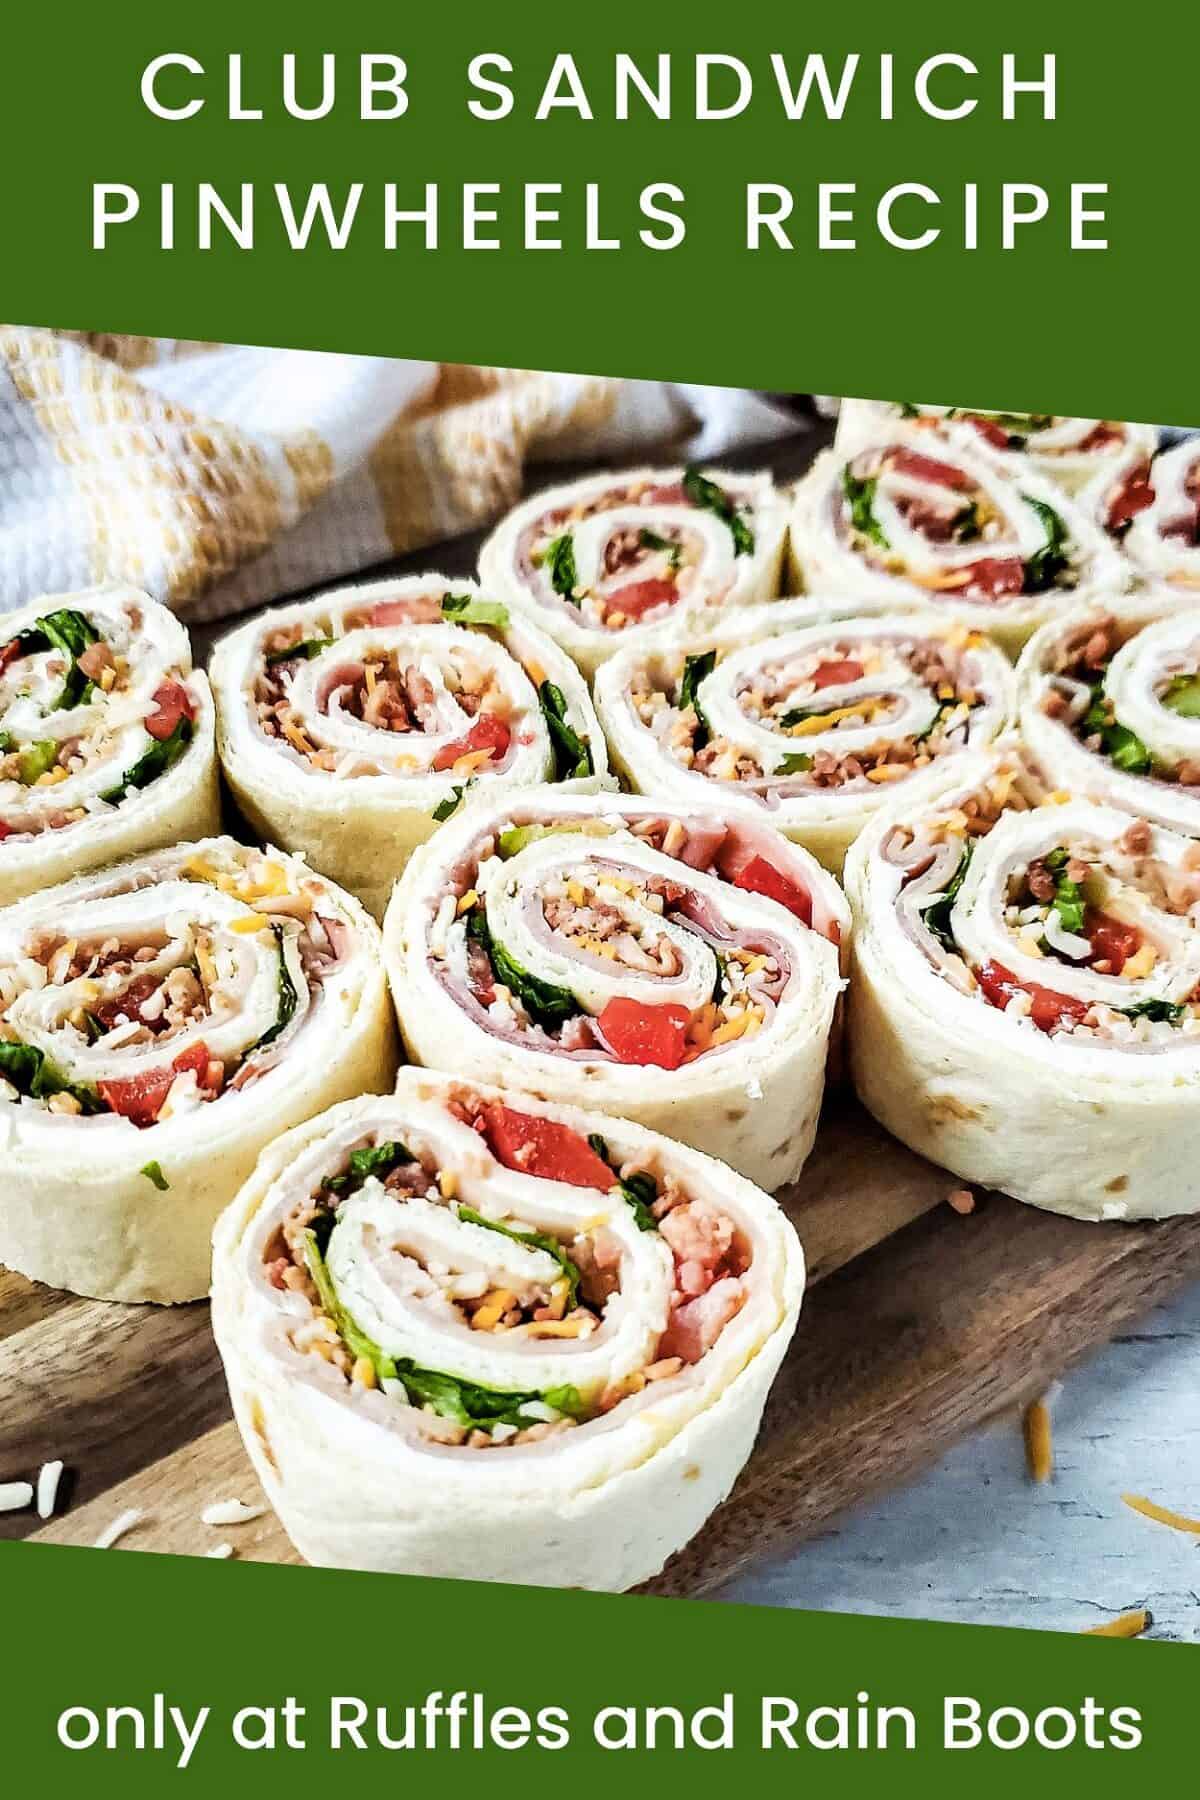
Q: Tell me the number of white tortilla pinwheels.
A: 12